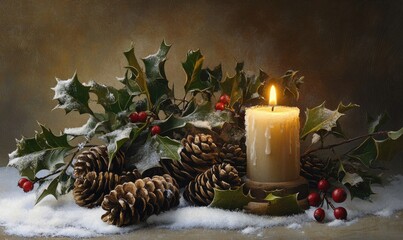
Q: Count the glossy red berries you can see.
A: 12